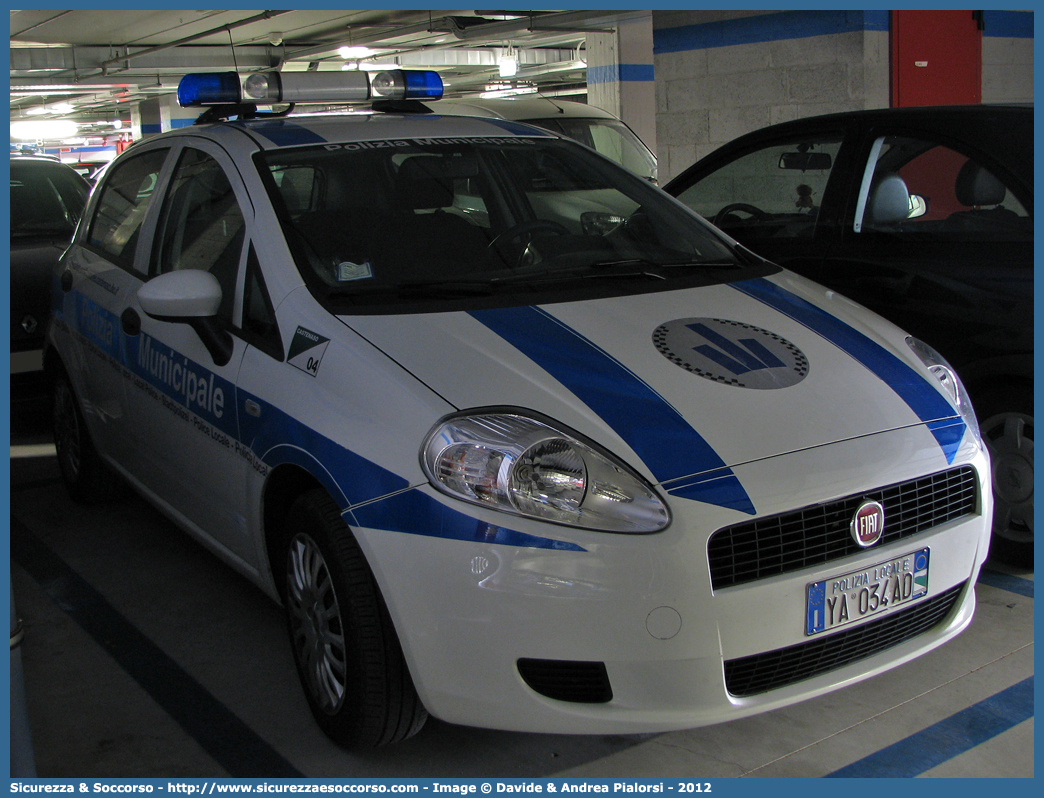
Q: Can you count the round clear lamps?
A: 2